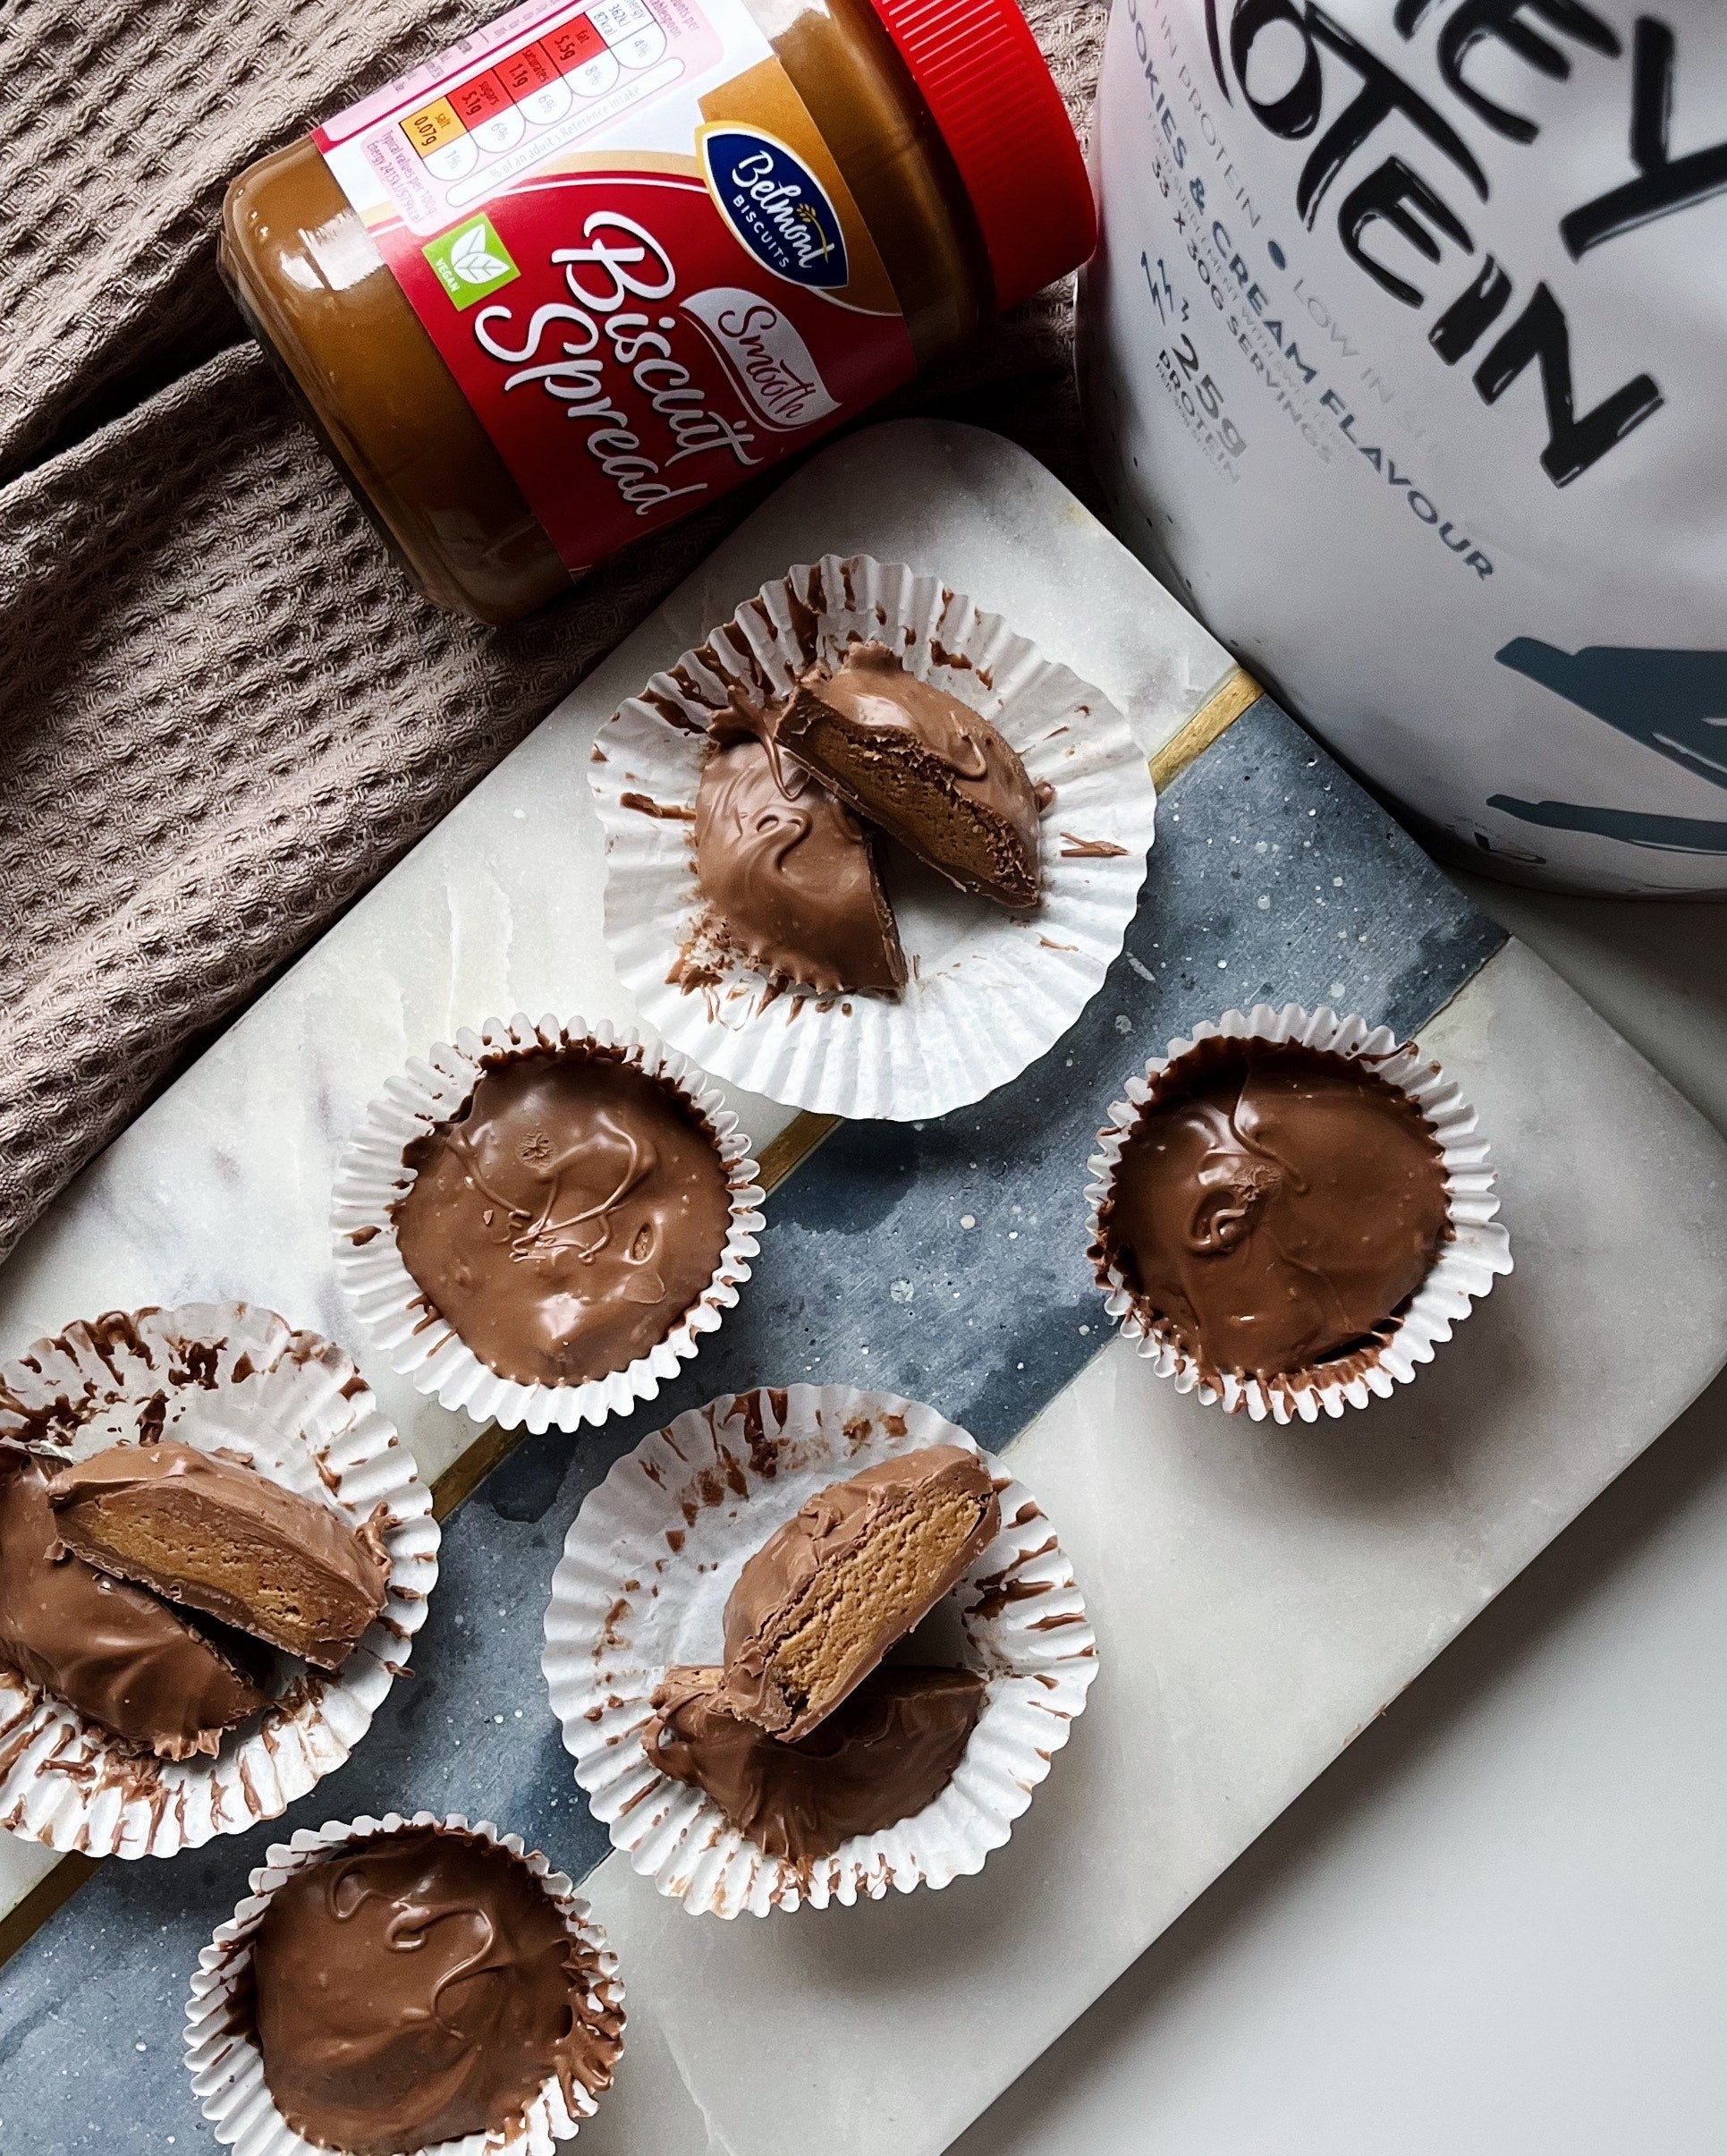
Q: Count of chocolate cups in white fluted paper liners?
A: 6